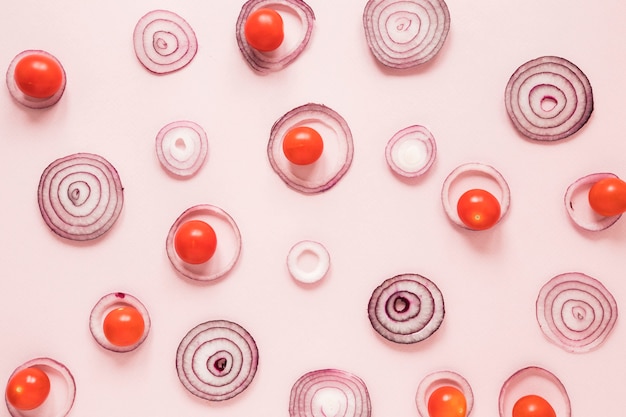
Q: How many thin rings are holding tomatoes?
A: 10